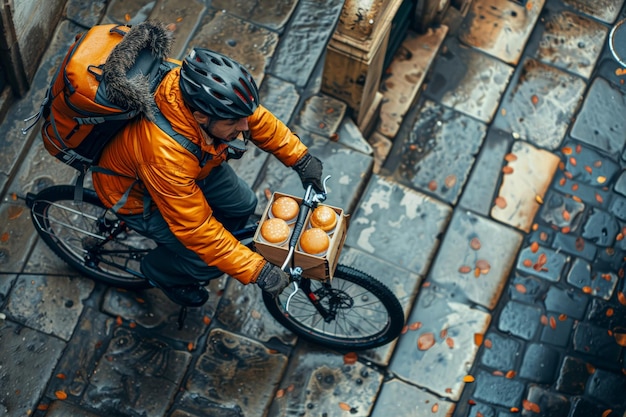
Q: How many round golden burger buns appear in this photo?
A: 4